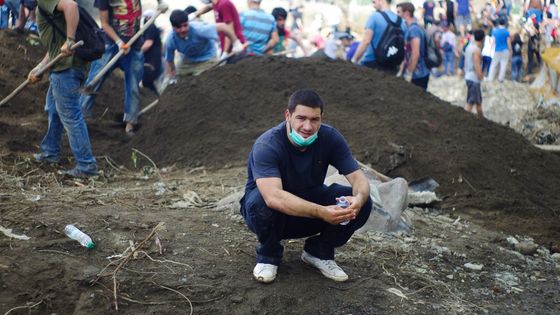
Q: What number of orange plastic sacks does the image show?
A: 0